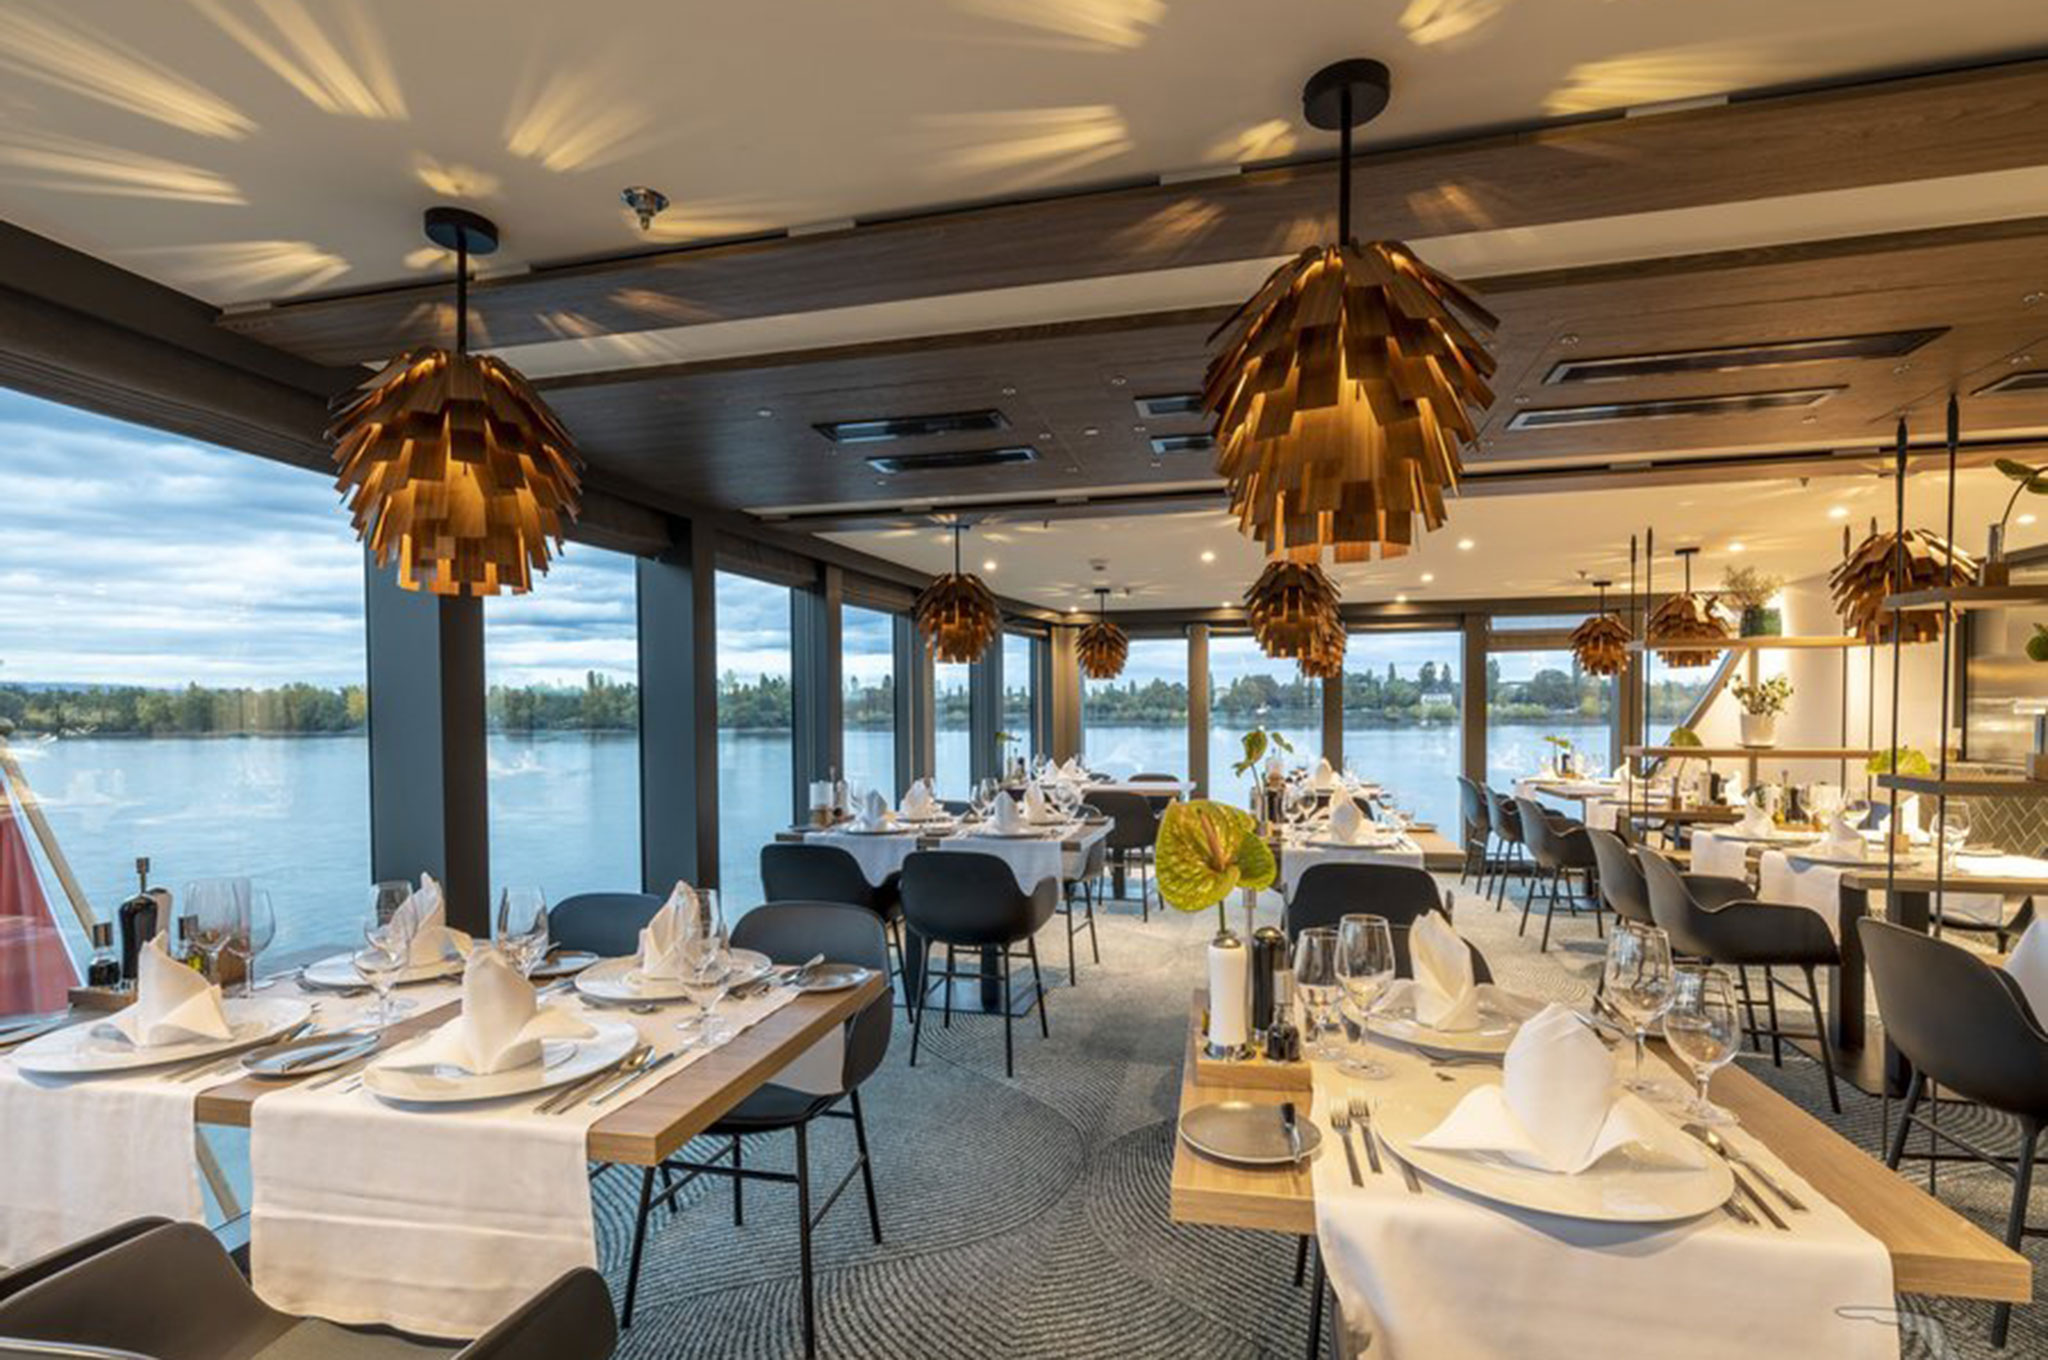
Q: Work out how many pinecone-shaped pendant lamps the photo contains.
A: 9